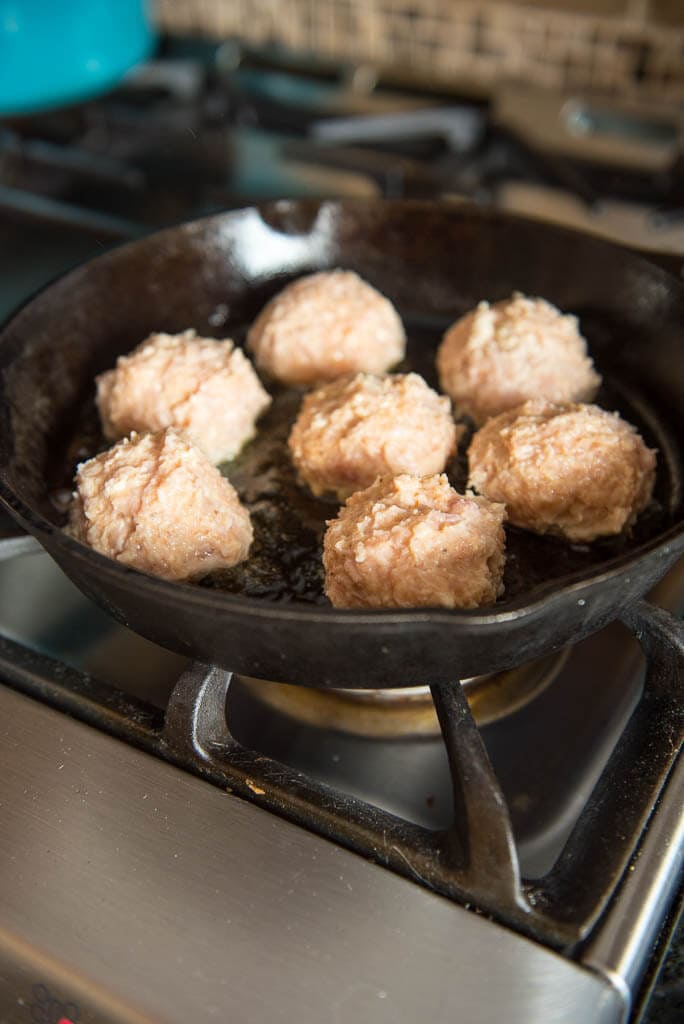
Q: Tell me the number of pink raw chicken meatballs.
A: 7